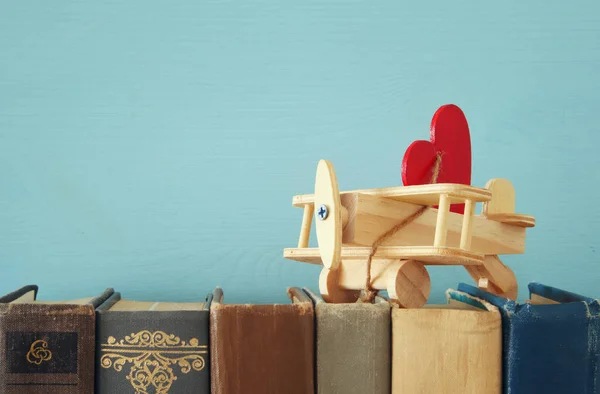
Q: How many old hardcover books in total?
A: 6